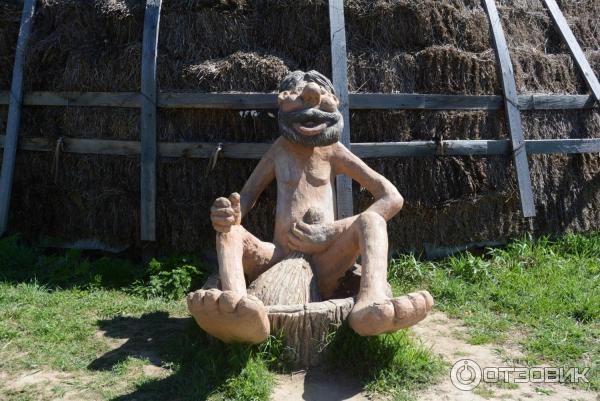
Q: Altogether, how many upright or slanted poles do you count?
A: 5